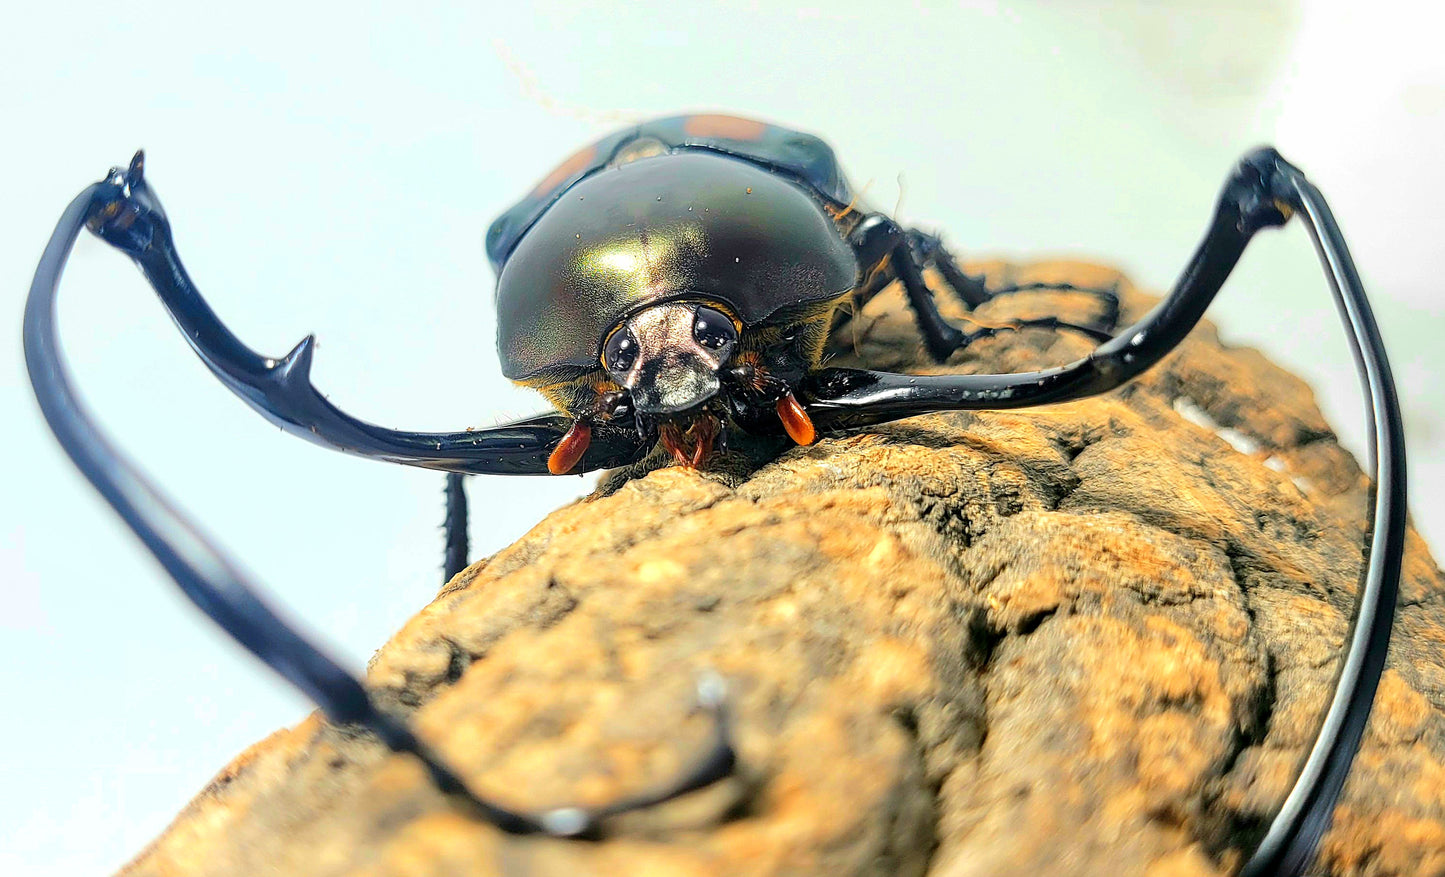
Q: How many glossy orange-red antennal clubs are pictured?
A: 2